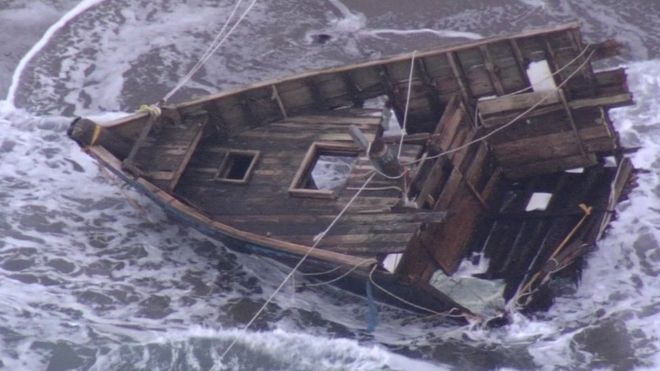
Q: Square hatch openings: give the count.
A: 2